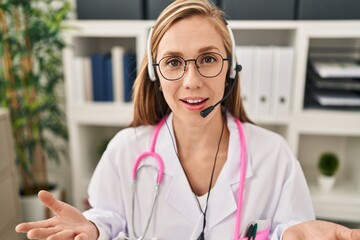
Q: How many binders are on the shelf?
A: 3